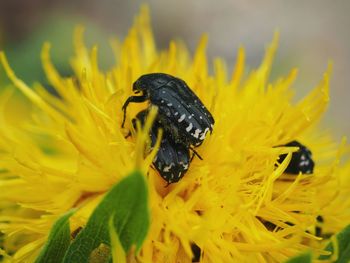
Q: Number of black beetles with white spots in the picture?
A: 3